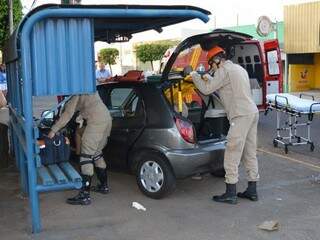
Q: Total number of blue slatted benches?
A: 1